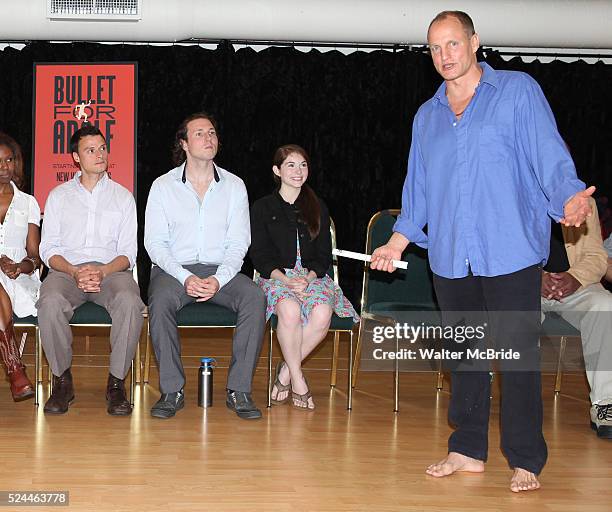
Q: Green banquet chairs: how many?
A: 6